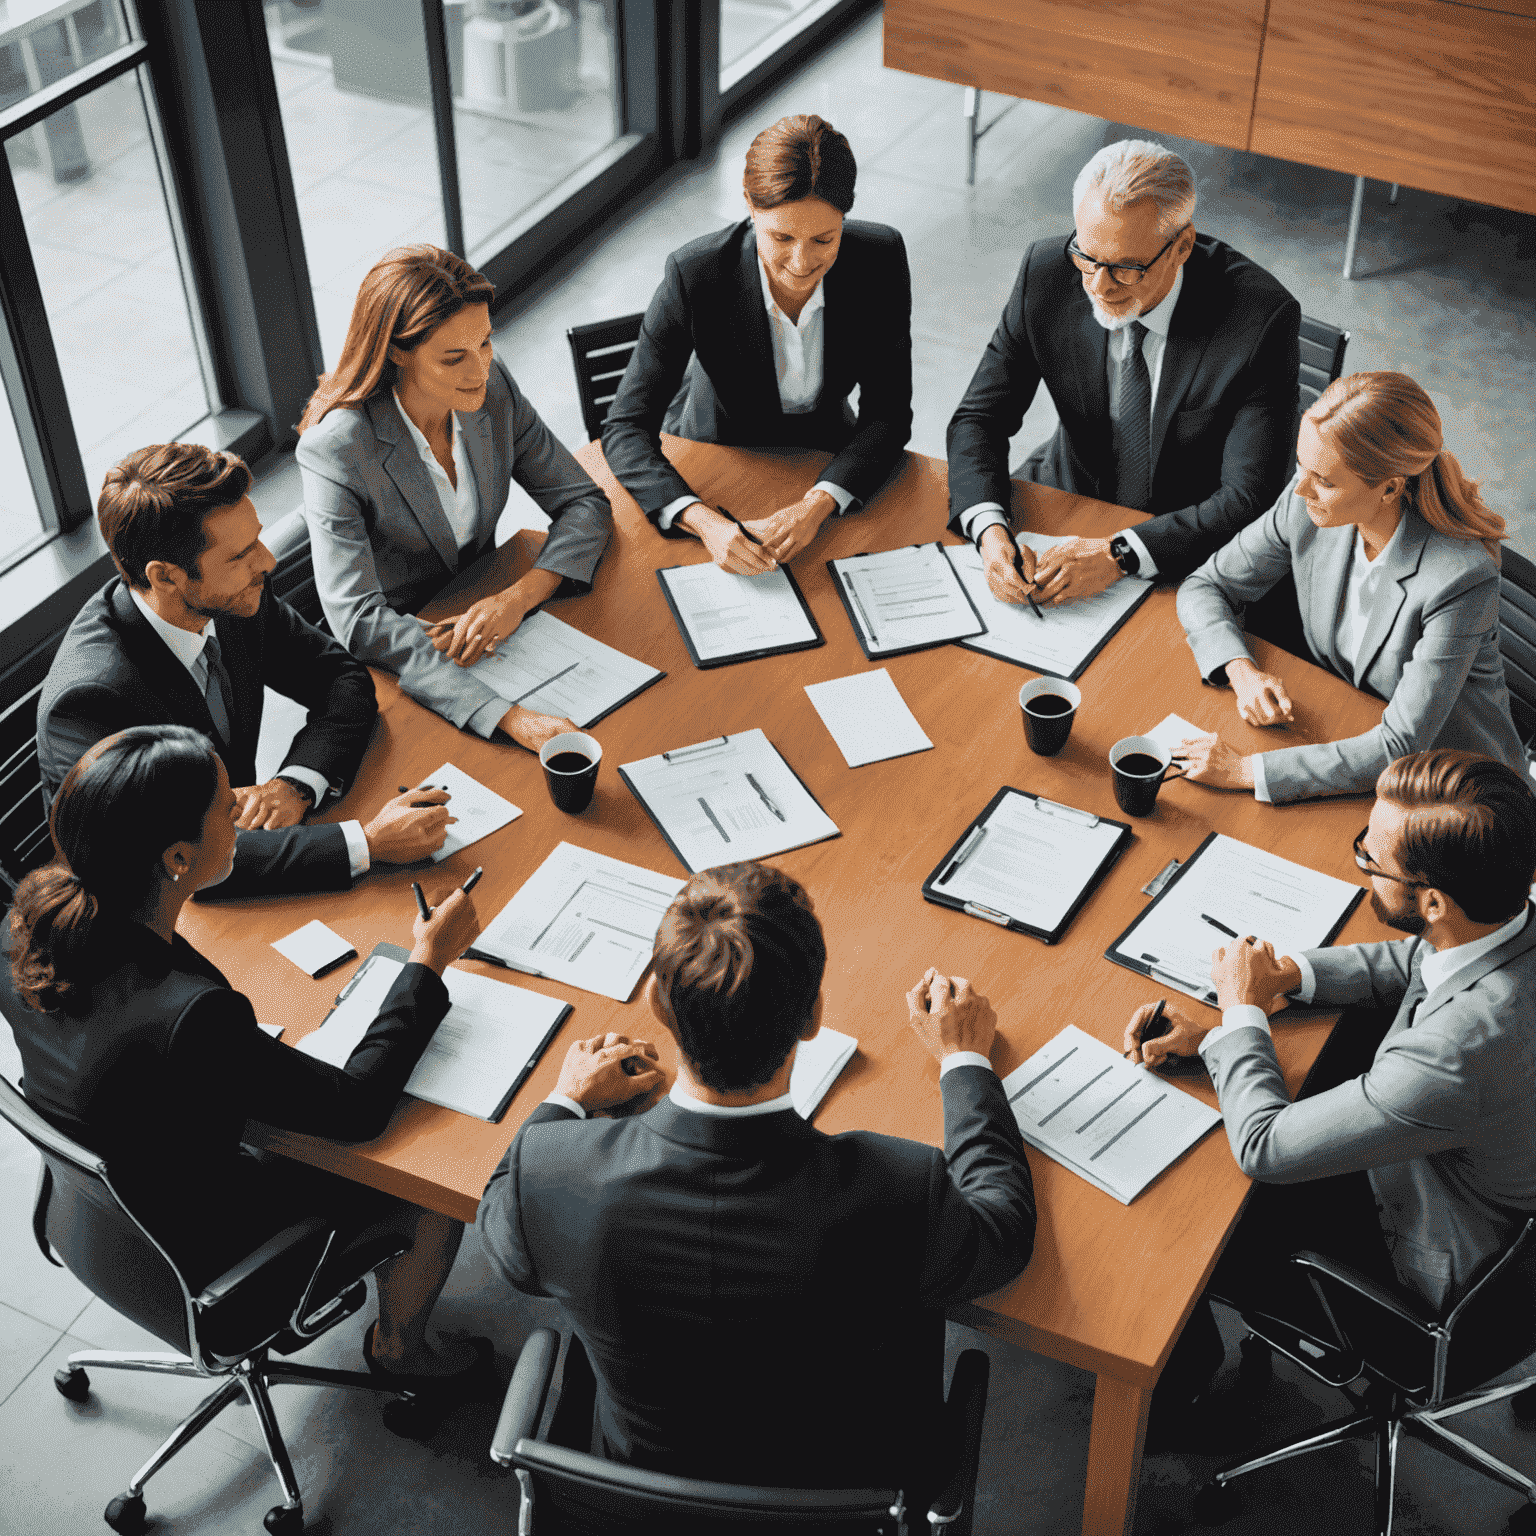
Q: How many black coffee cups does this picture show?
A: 3